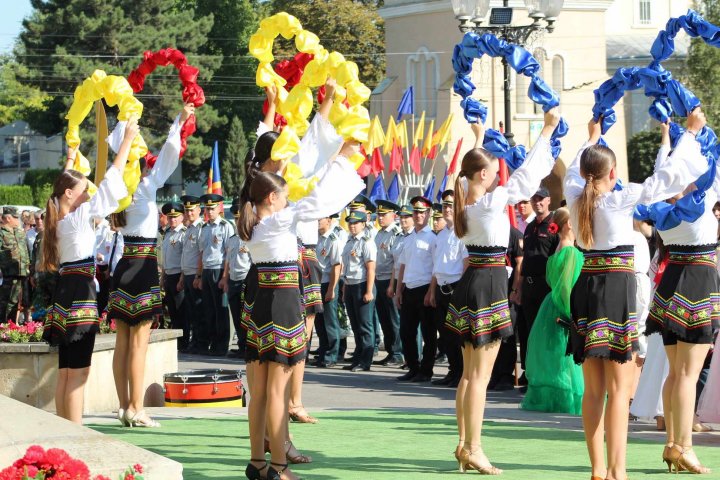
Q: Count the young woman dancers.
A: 8